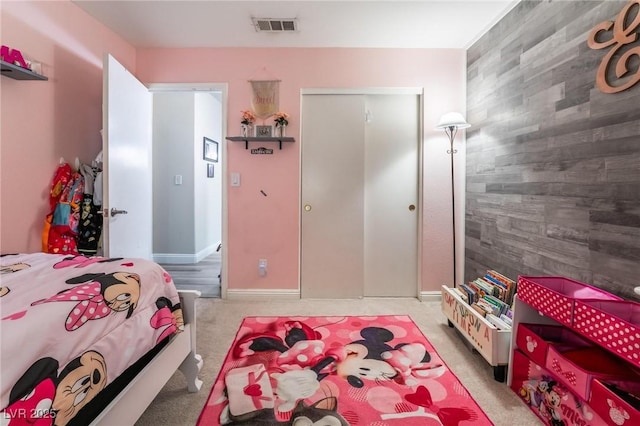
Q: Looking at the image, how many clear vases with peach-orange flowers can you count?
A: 2